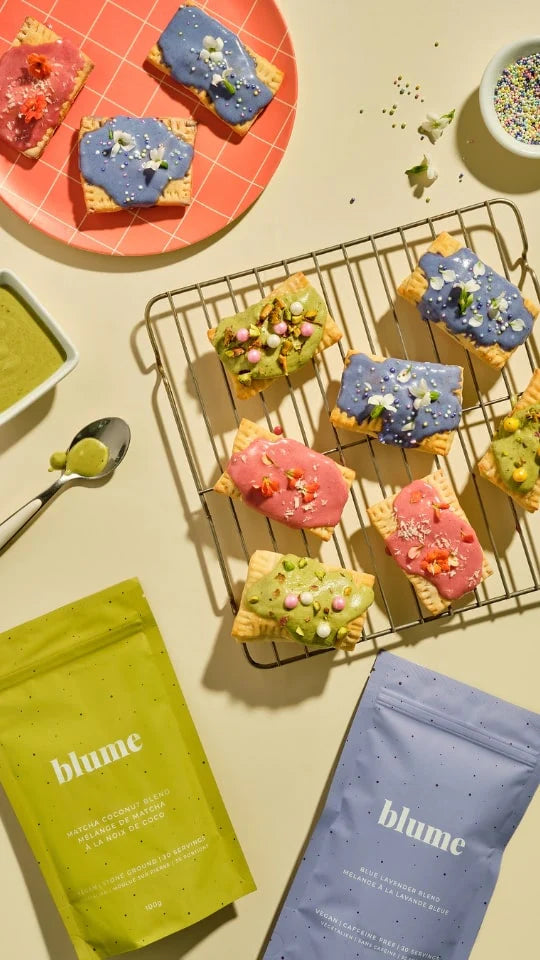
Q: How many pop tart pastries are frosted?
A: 10